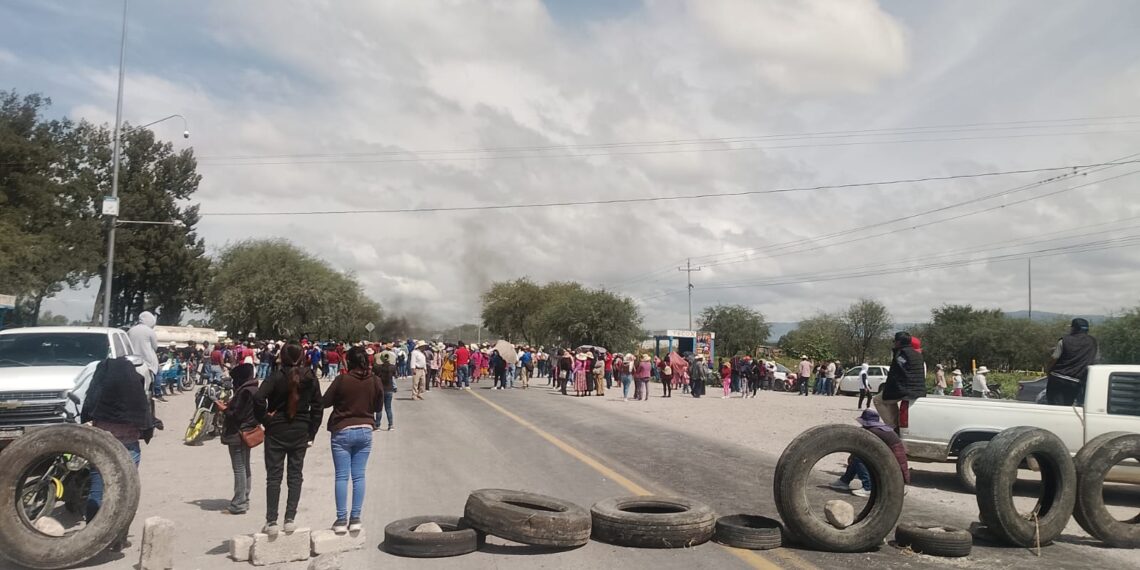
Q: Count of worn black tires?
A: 9